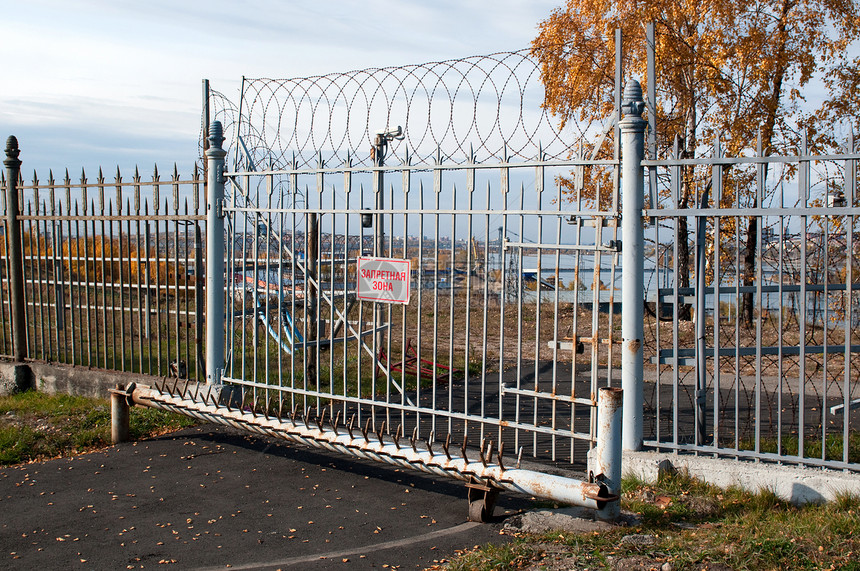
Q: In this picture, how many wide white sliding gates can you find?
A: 1